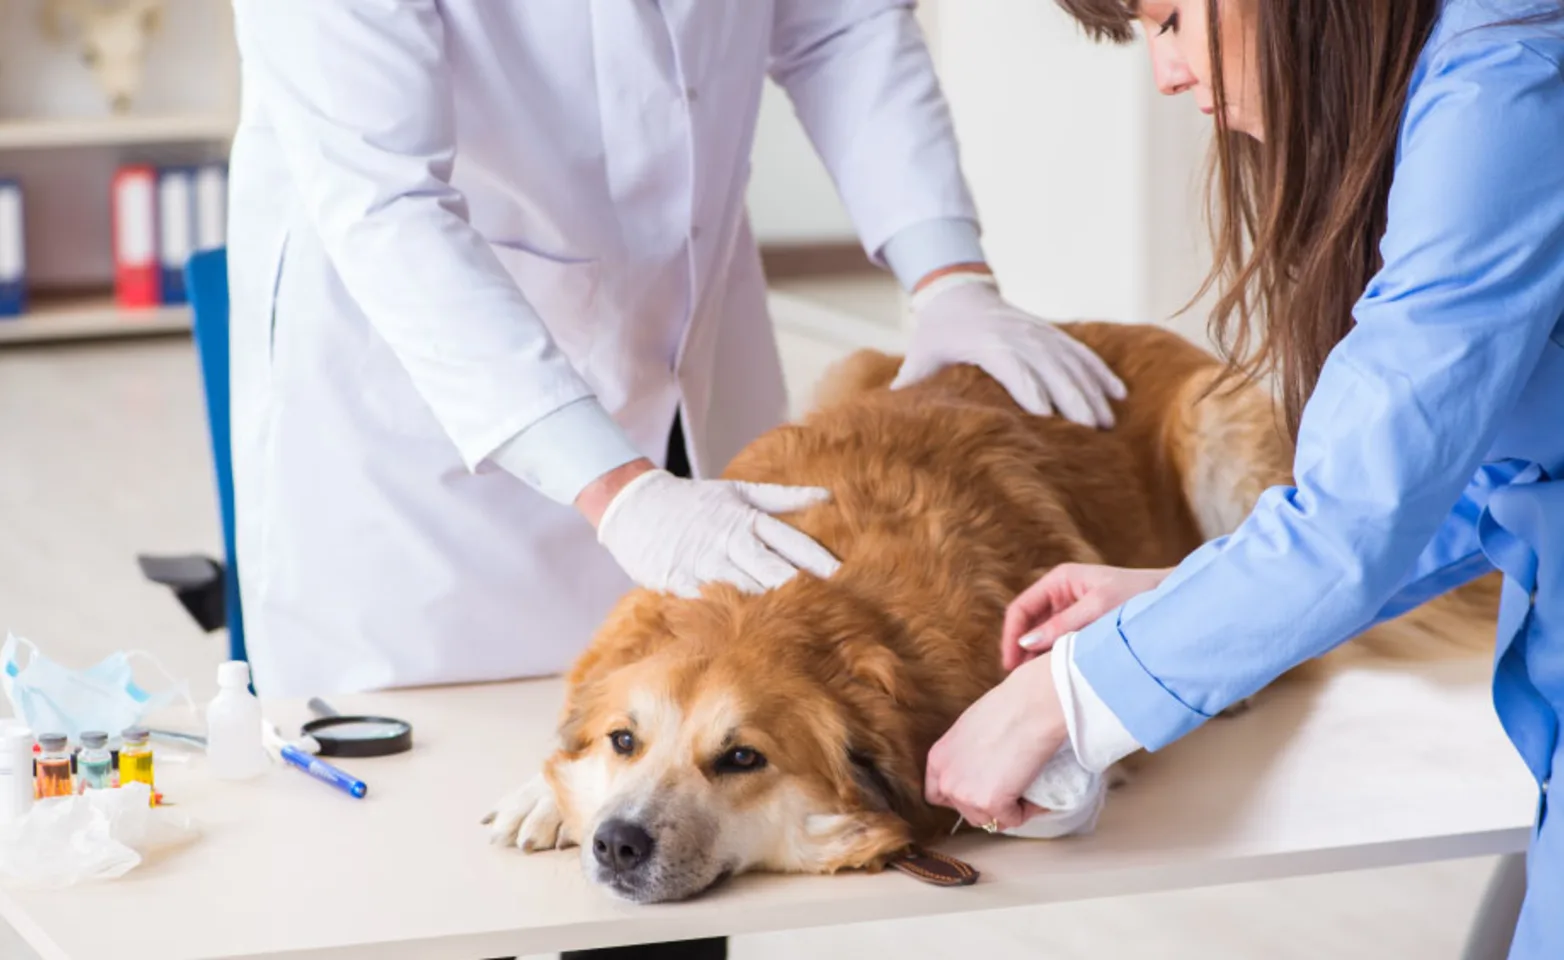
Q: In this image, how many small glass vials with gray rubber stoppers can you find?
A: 3